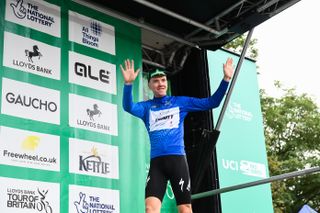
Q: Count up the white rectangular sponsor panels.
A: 10